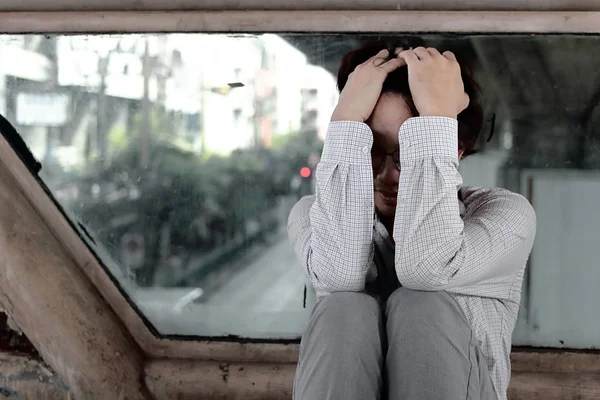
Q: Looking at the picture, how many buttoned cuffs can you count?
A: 2